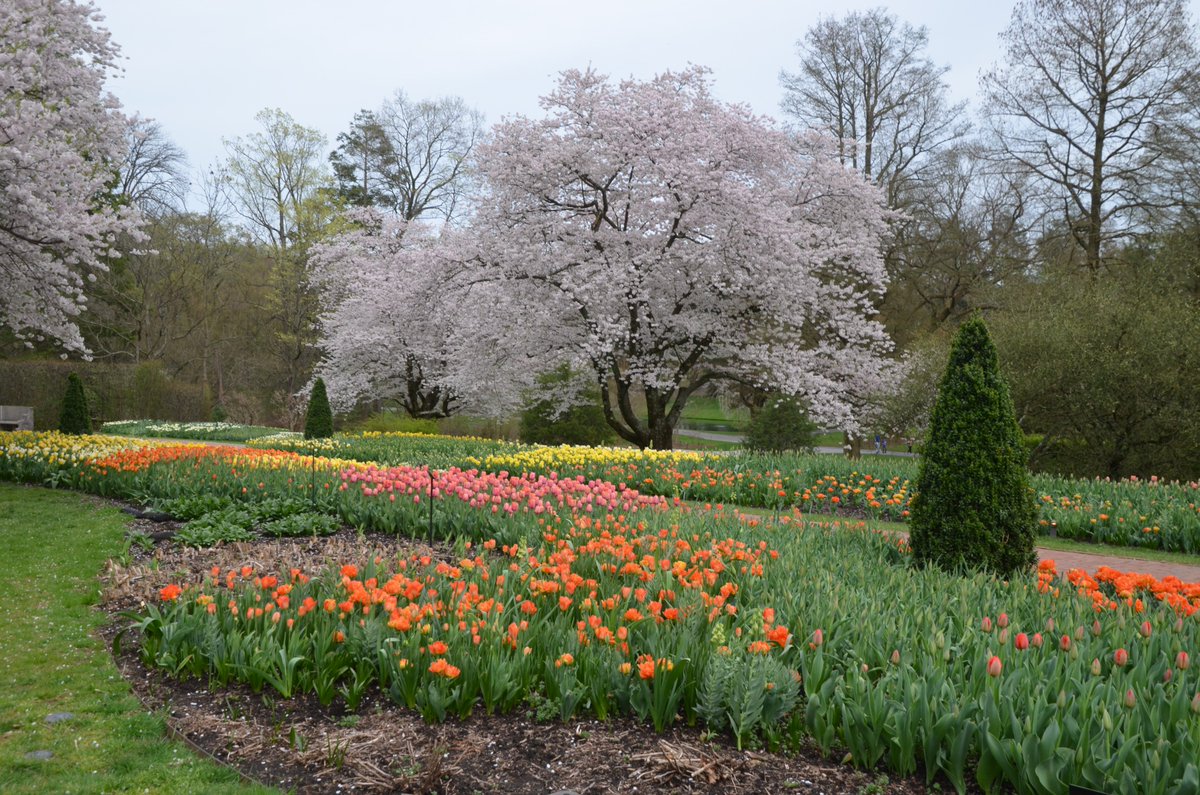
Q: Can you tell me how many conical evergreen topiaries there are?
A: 3